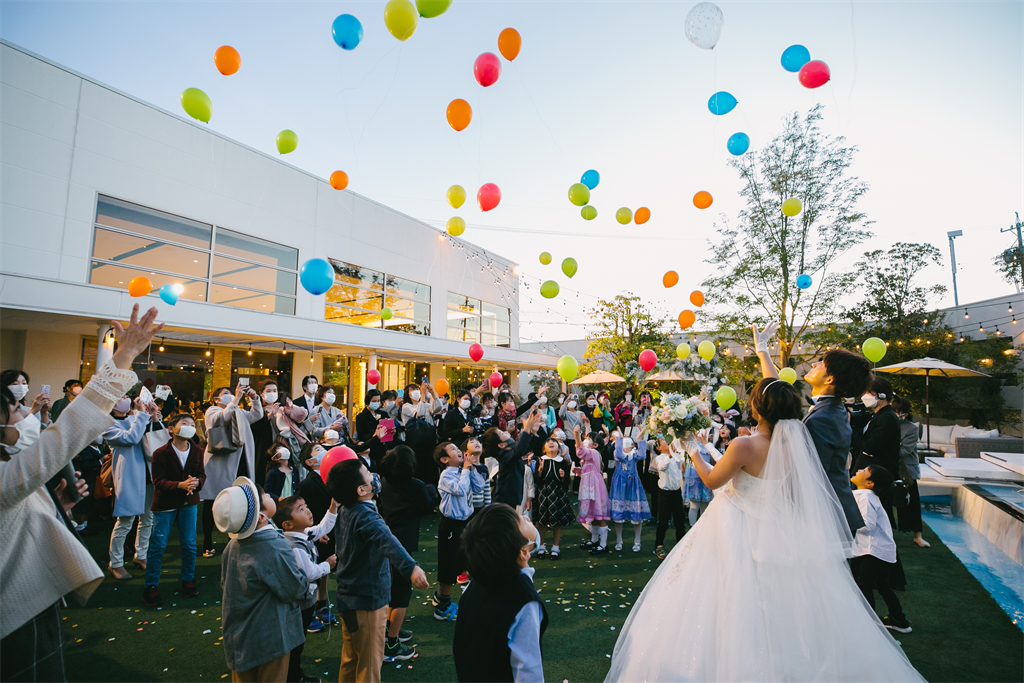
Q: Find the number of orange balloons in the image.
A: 11